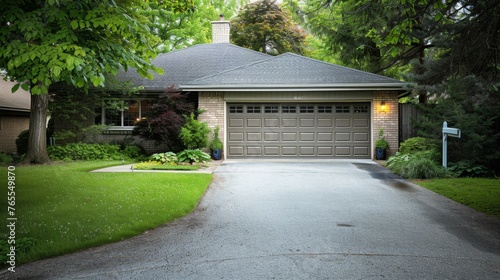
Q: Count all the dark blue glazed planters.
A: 2